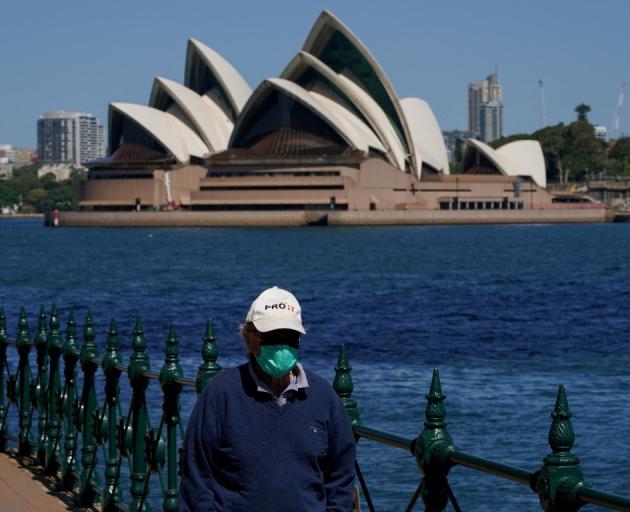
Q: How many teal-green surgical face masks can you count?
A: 1